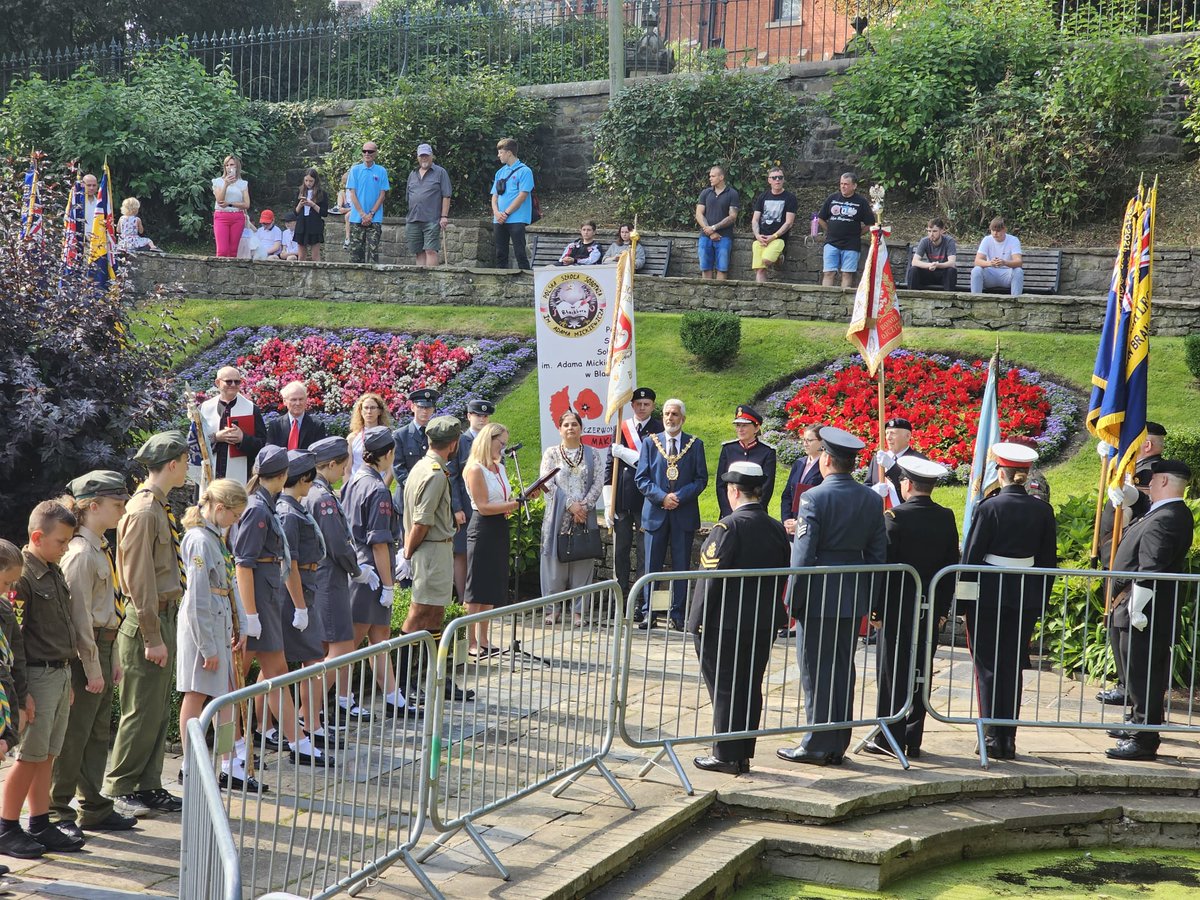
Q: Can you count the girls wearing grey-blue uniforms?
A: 4